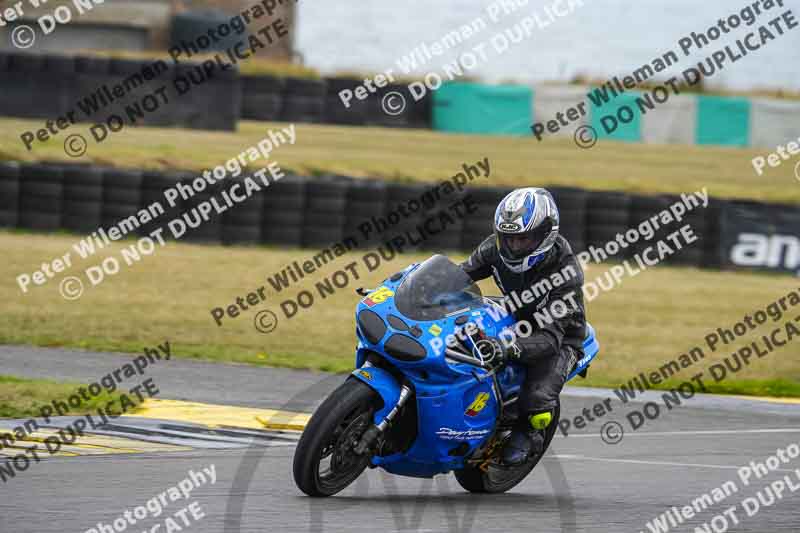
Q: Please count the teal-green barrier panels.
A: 3